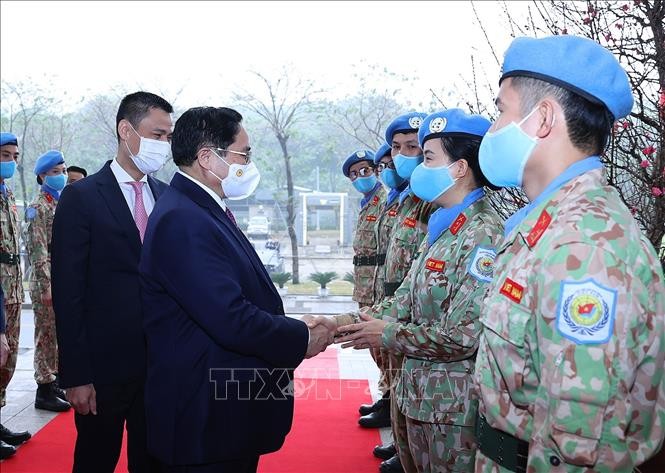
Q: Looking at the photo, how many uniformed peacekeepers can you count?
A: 7